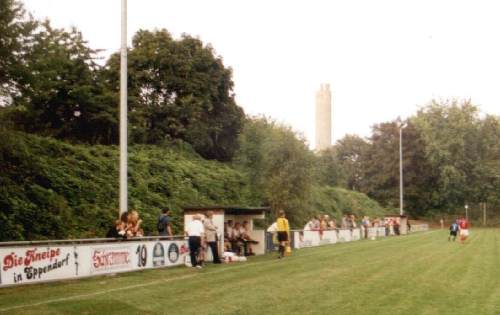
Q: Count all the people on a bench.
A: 3